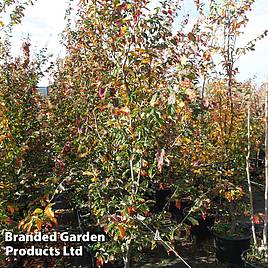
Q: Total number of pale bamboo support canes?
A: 2